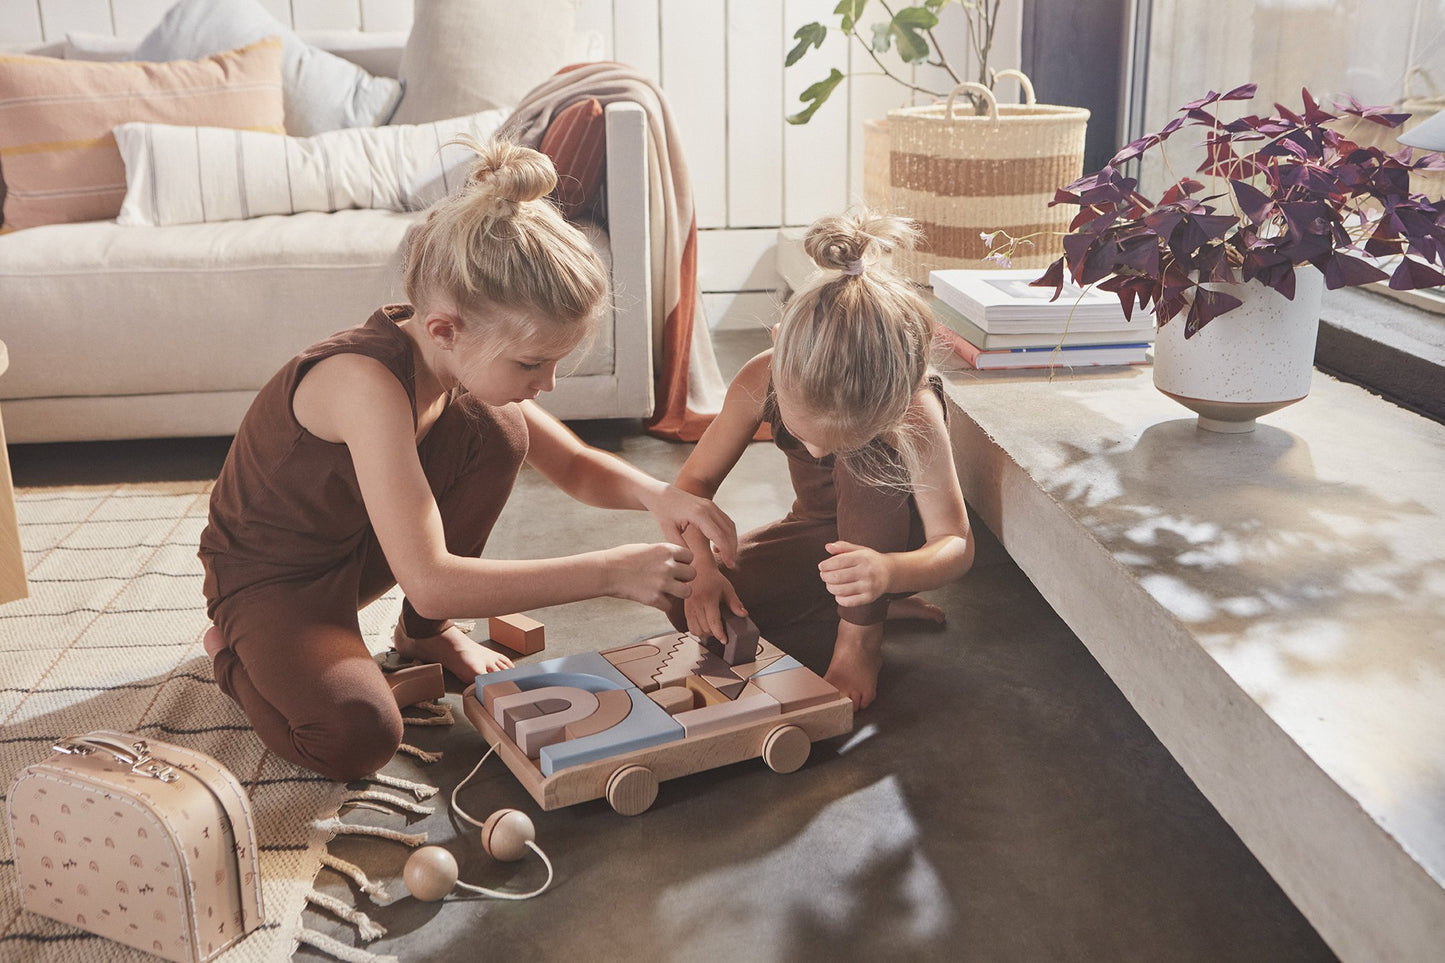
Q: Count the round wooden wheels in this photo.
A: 2